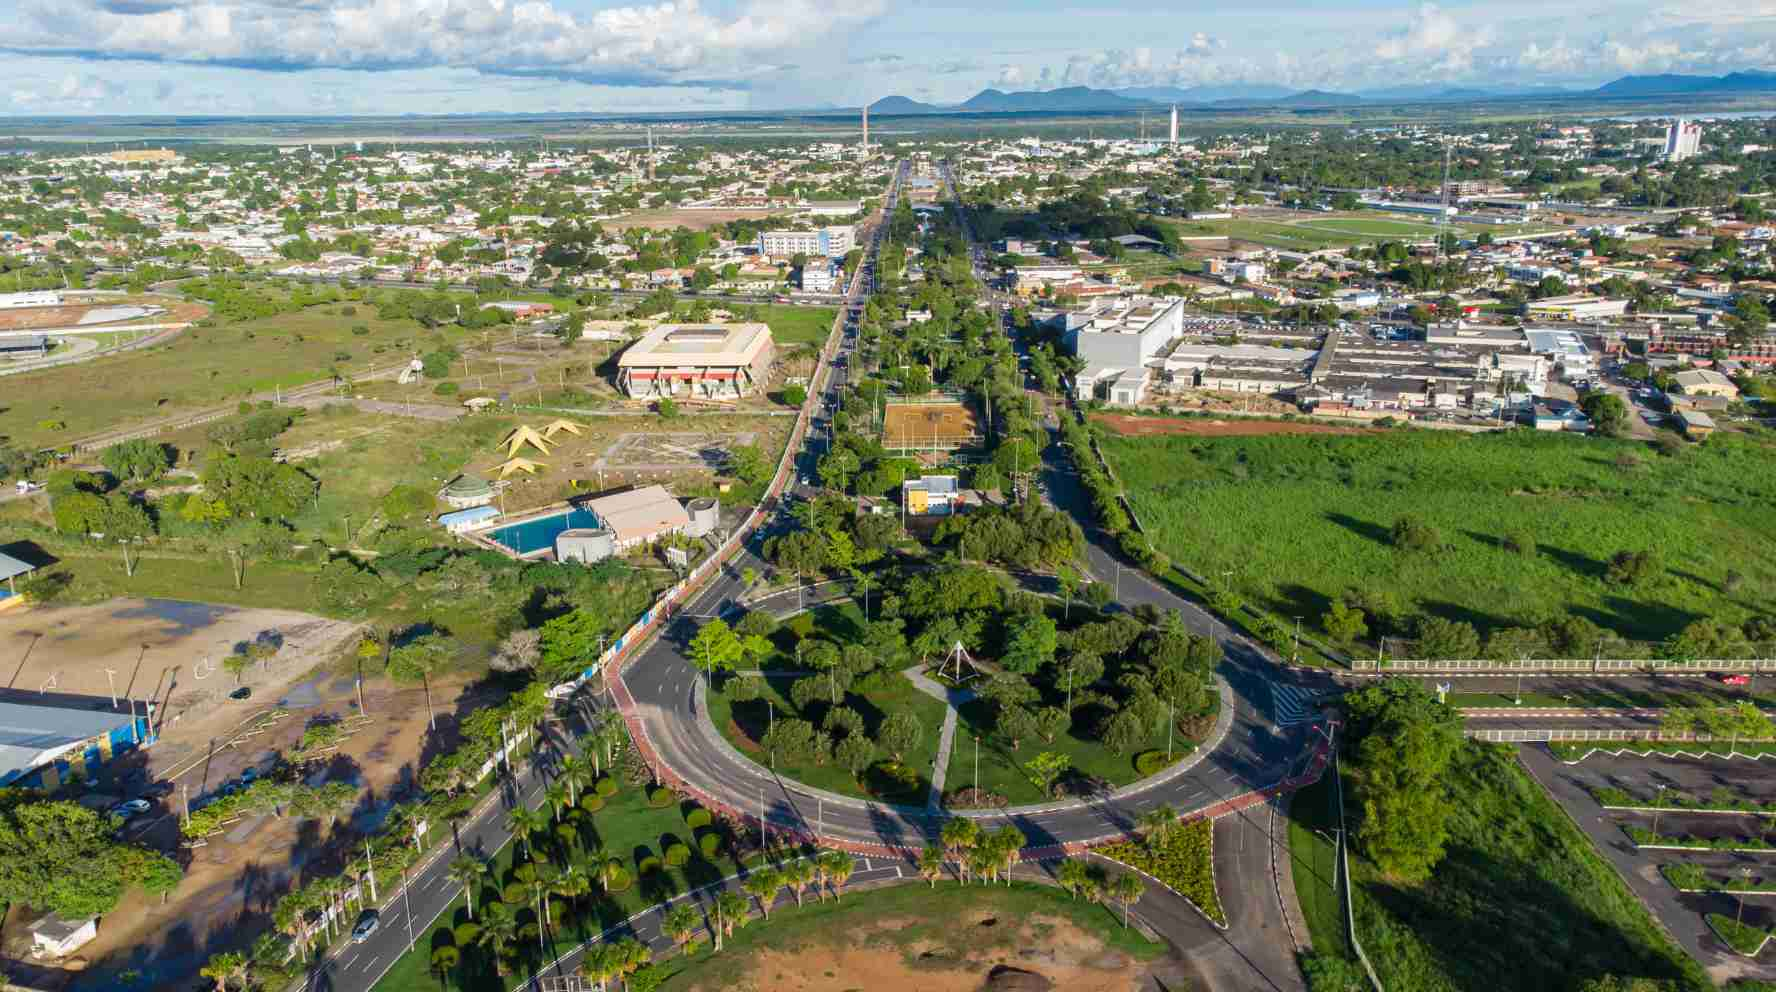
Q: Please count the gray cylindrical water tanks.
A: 2